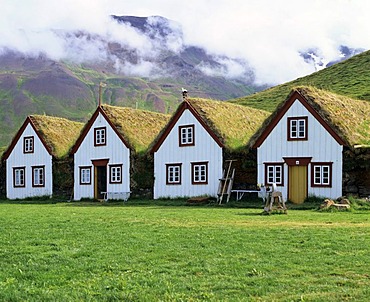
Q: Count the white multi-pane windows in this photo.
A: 12